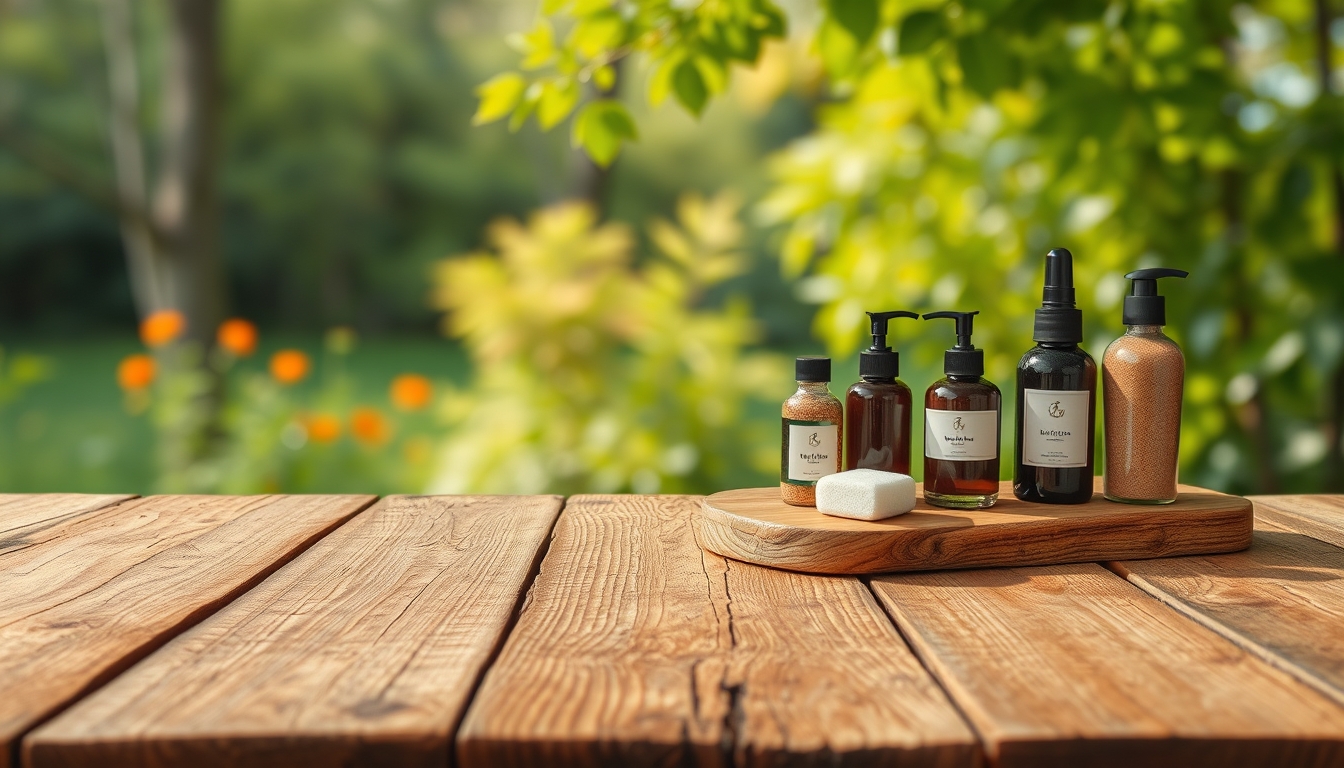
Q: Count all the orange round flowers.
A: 7